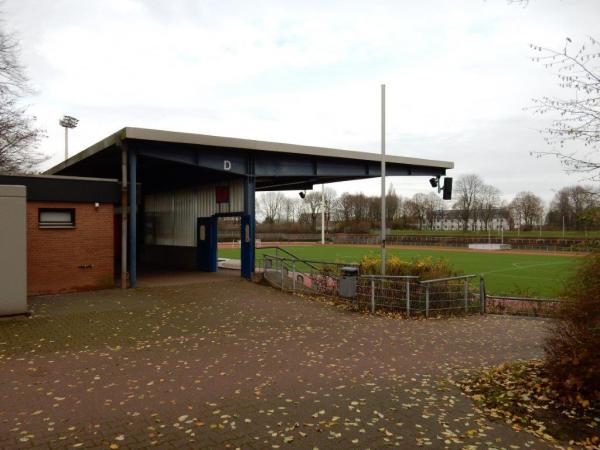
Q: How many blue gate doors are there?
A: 2